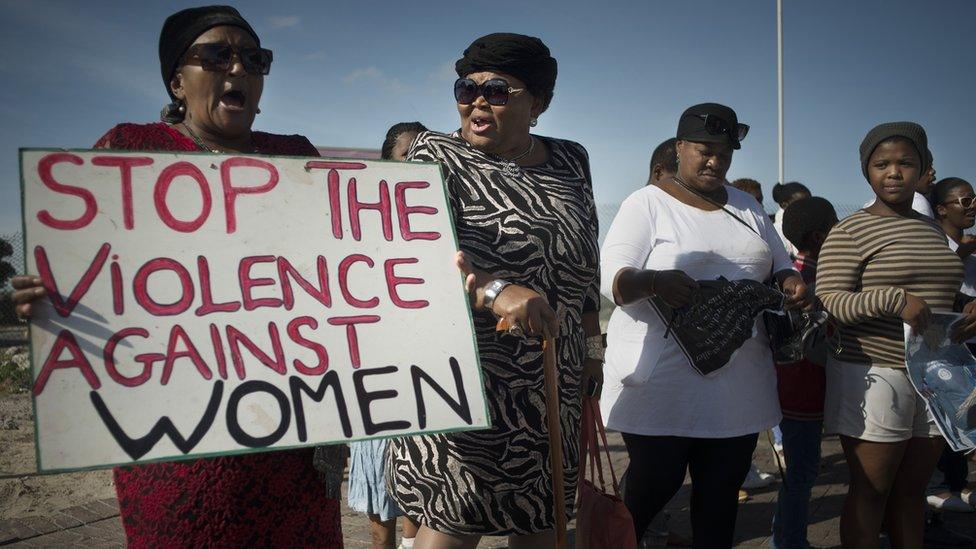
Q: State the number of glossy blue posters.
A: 1